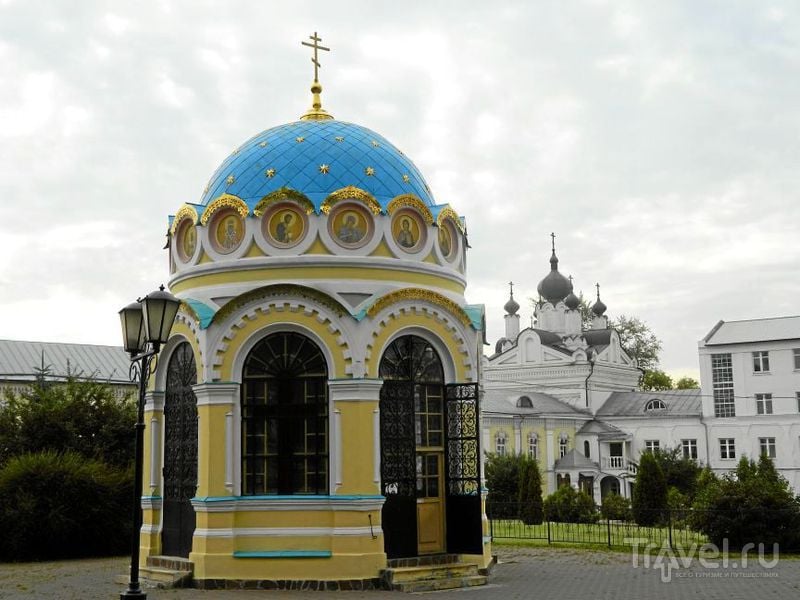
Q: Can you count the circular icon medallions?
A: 6